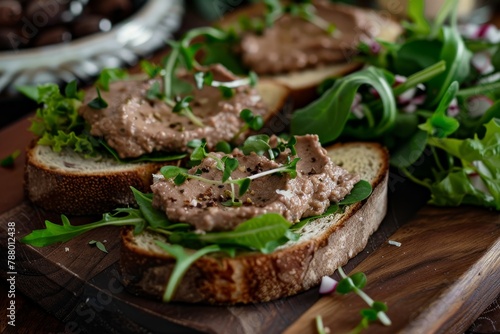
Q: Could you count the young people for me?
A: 0